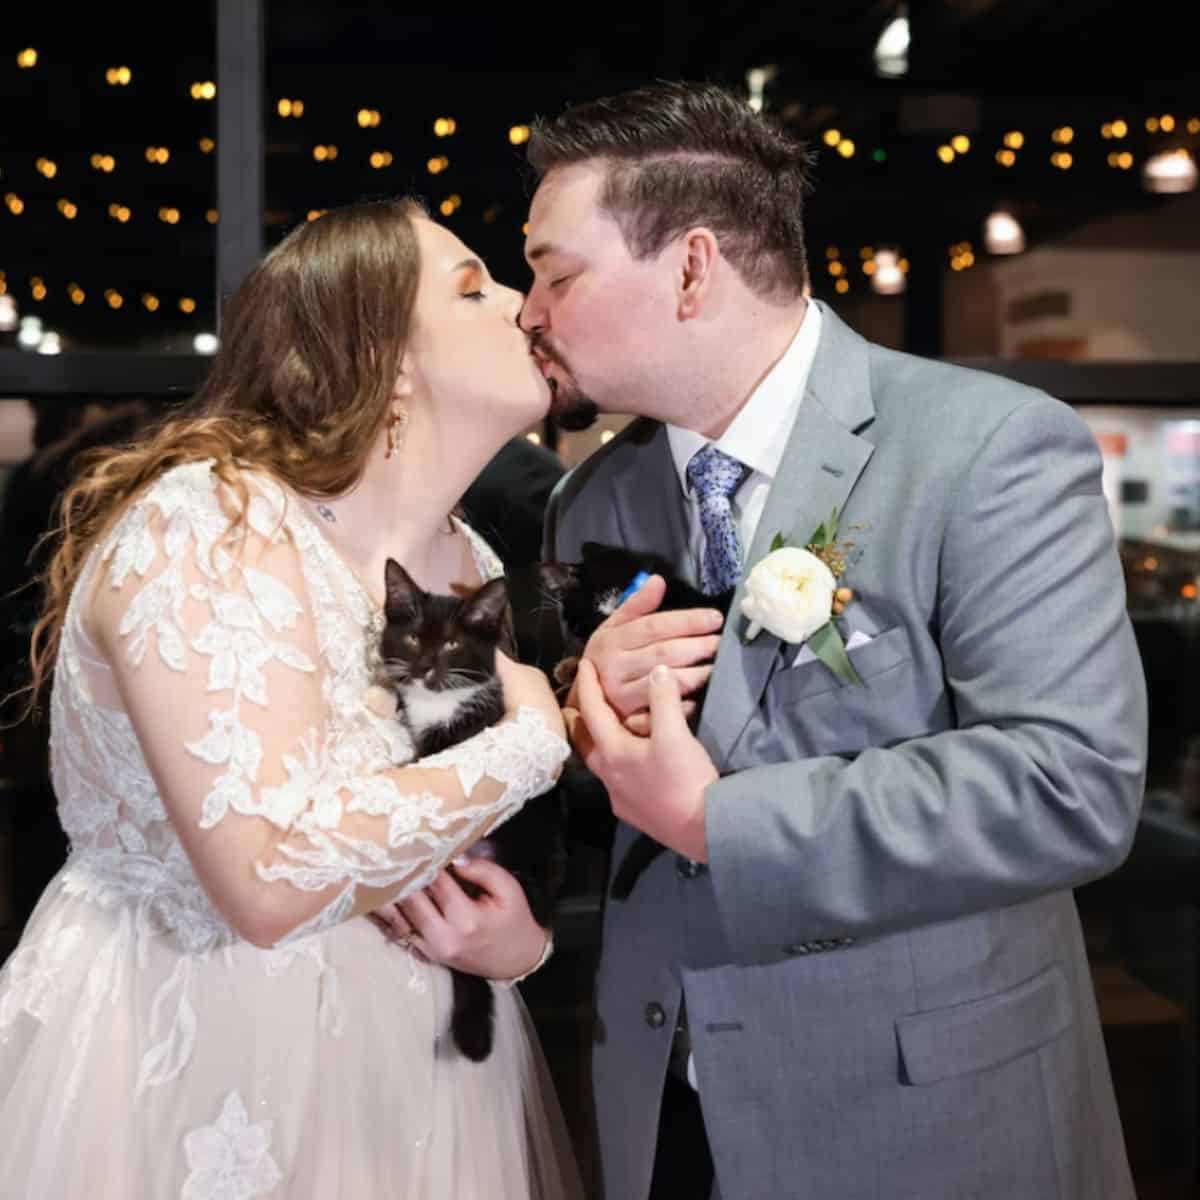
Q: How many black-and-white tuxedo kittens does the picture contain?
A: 2